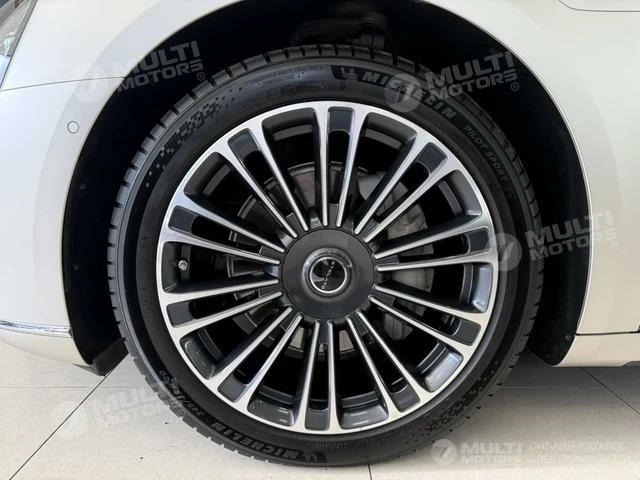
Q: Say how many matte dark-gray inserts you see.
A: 10